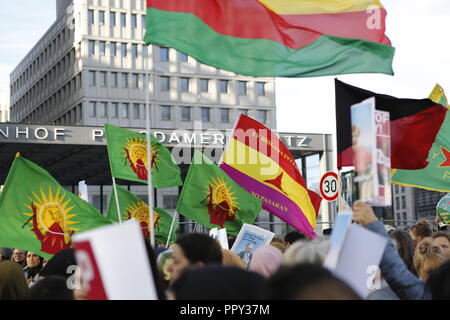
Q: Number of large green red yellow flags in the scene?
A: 1